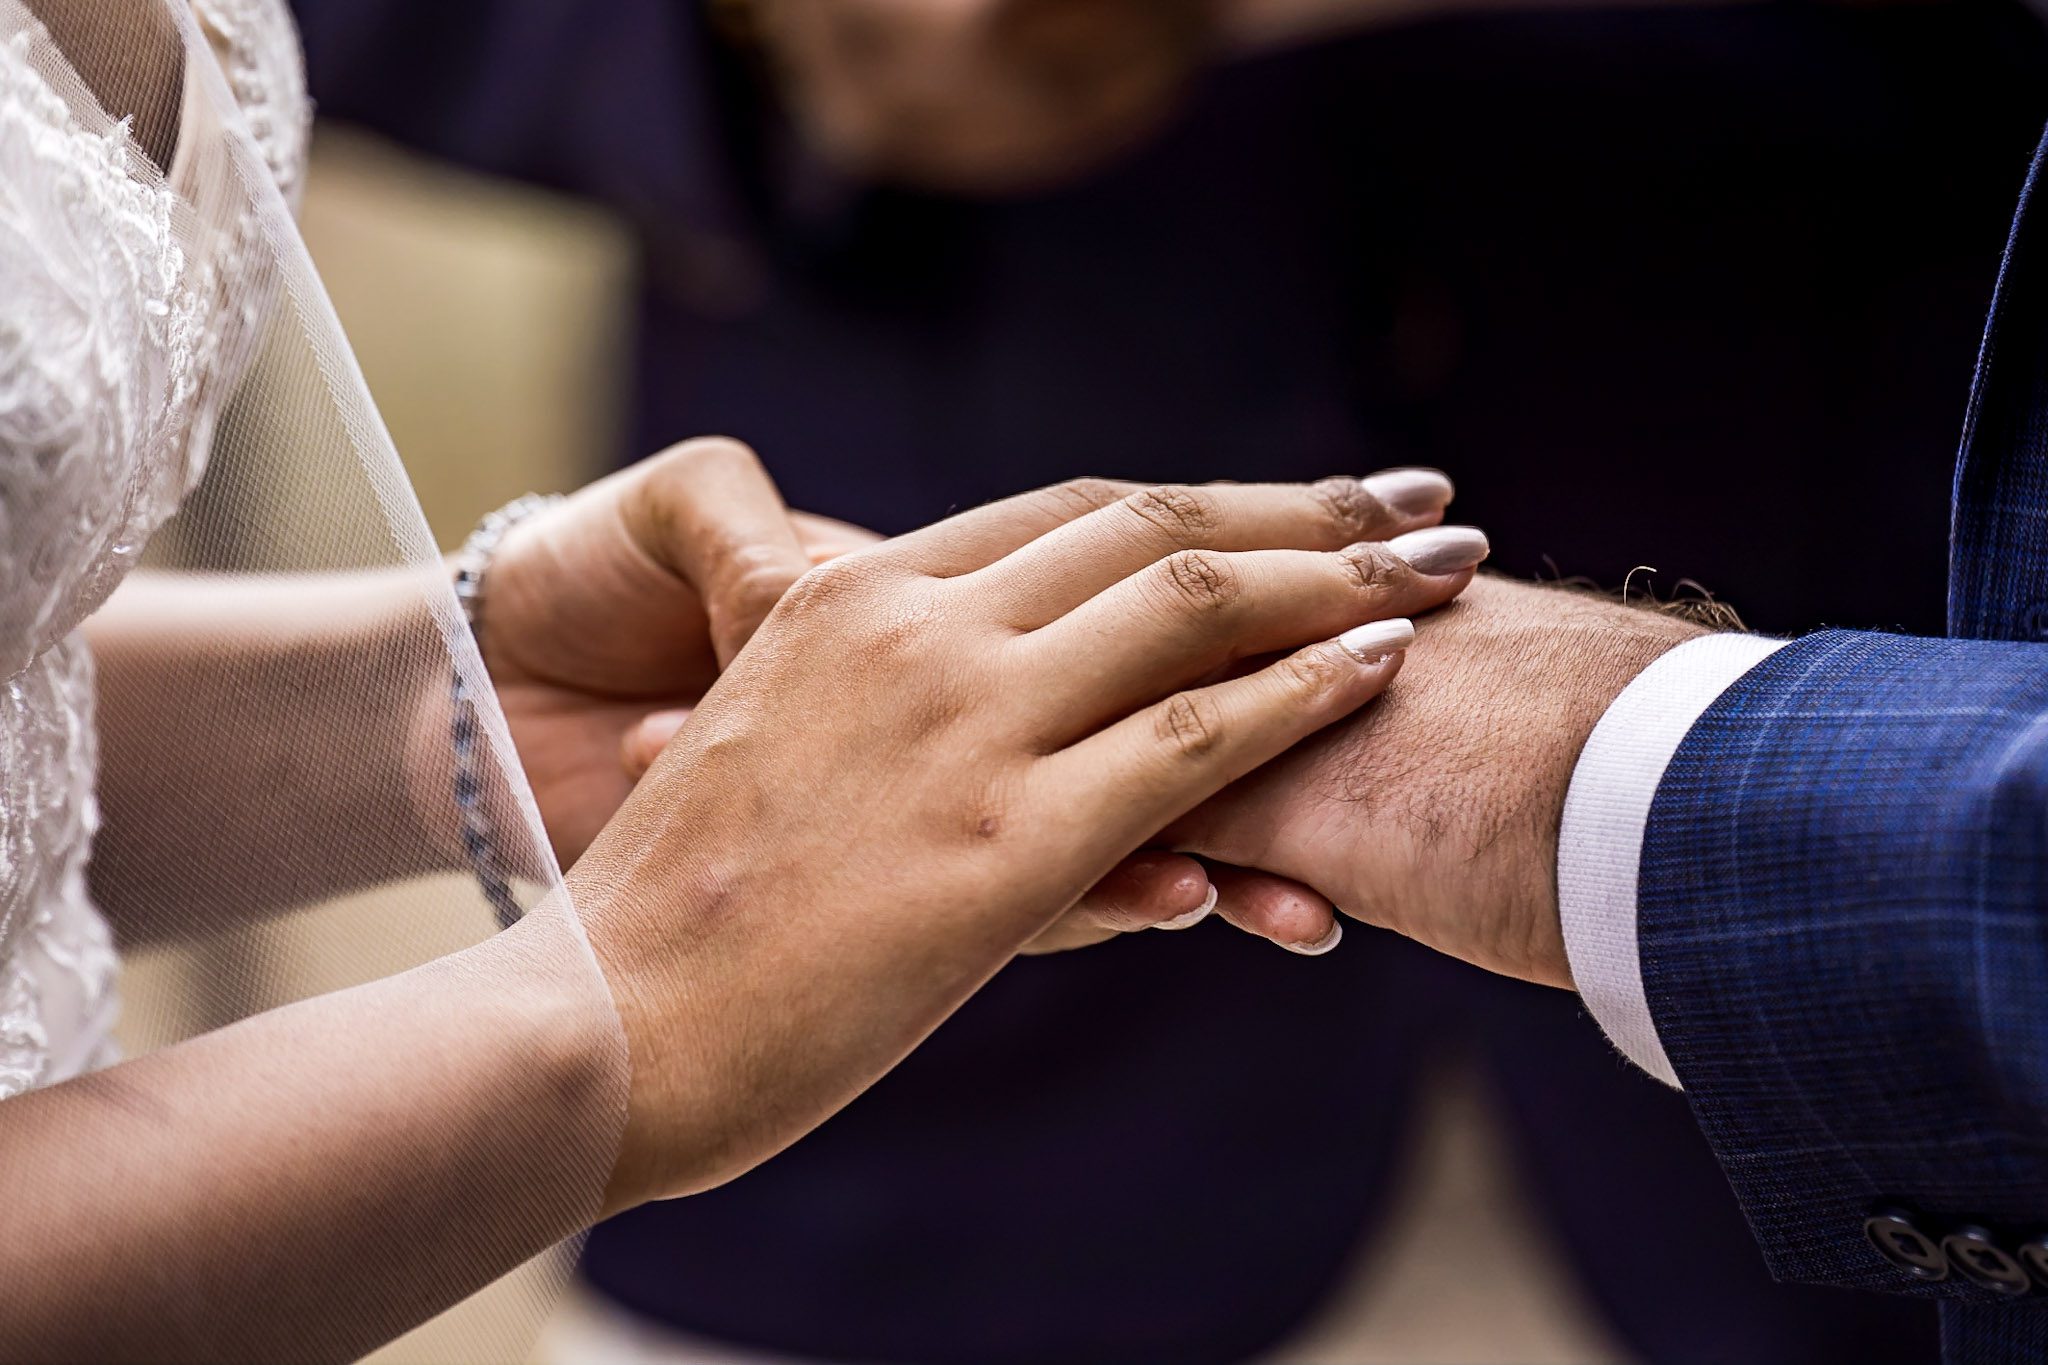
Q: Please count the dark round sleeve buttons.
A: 3